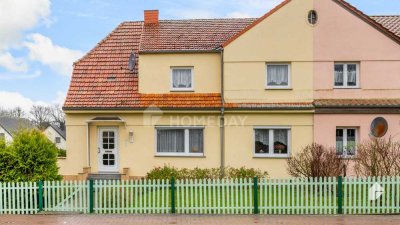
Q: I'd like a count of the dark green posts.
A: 5